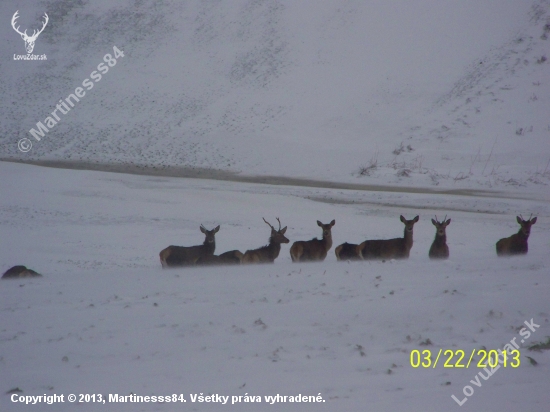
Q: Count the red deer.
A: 9